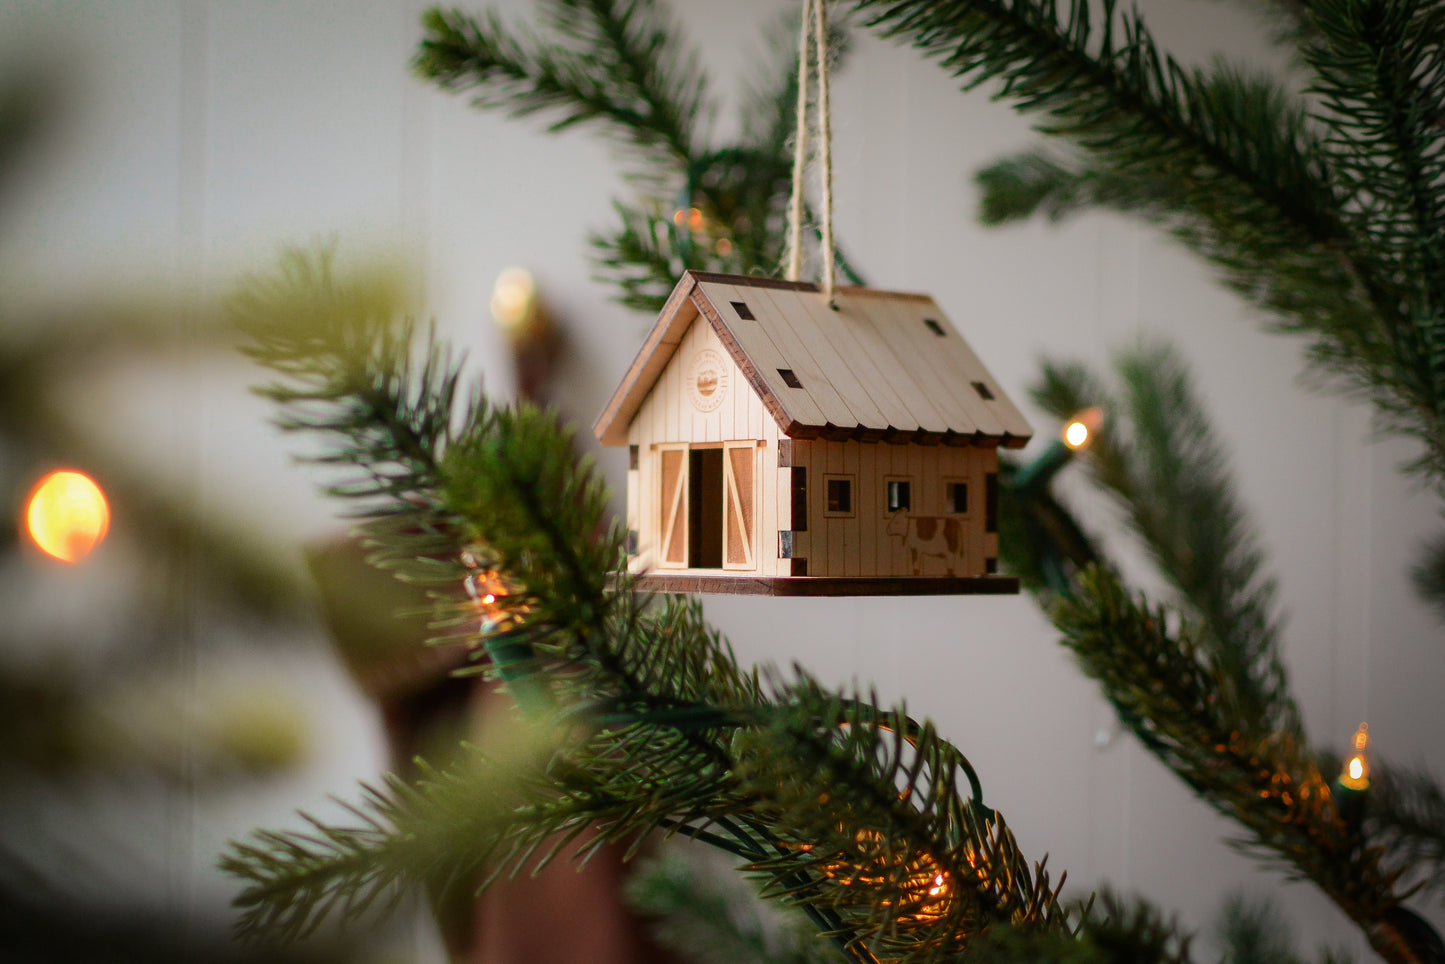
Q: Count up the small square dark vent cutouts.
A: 4